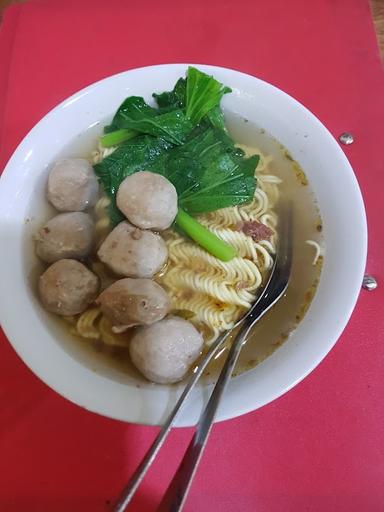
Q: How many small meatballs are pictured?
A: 7